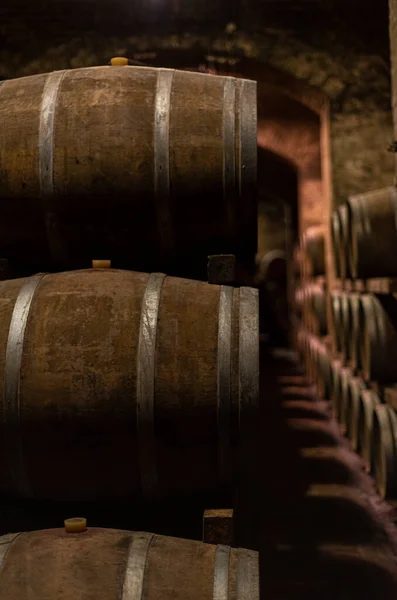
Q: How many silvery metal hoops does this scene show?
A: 12